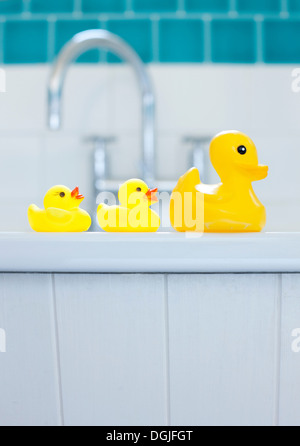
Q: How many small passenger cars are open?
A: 0